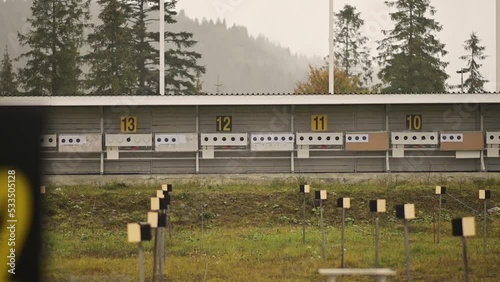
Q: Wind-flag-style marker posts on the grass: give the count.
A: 13